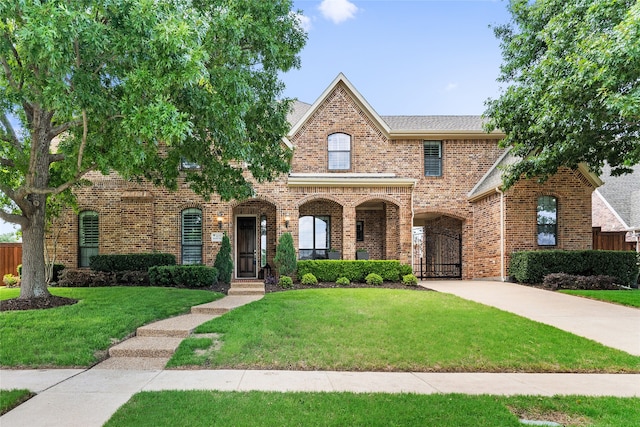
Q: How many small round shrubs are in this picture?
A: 5